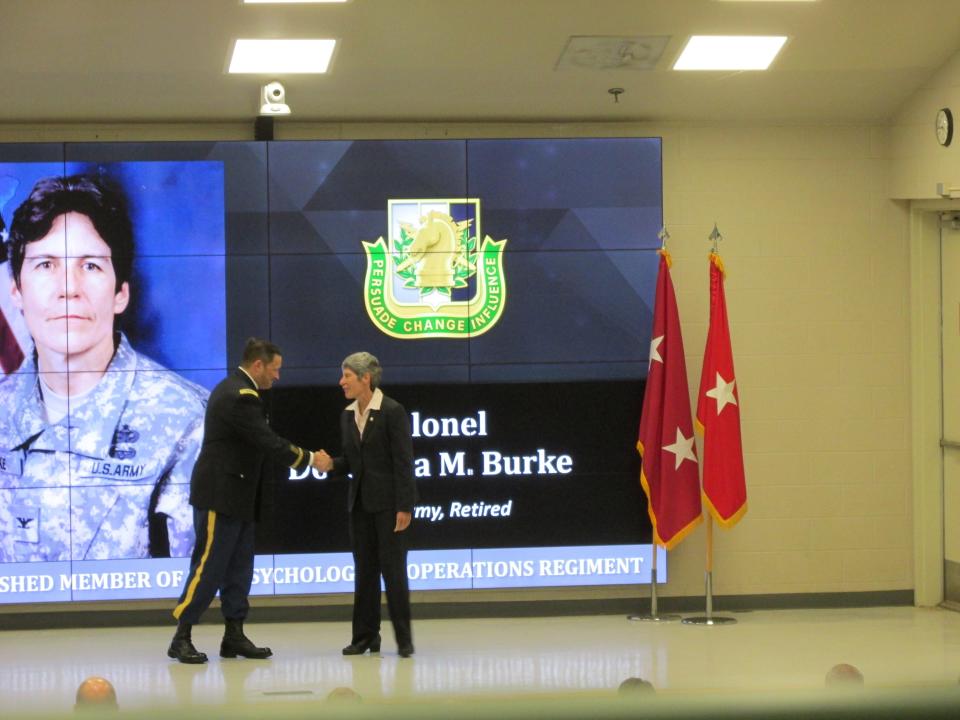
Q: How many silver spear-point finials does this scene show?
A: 2